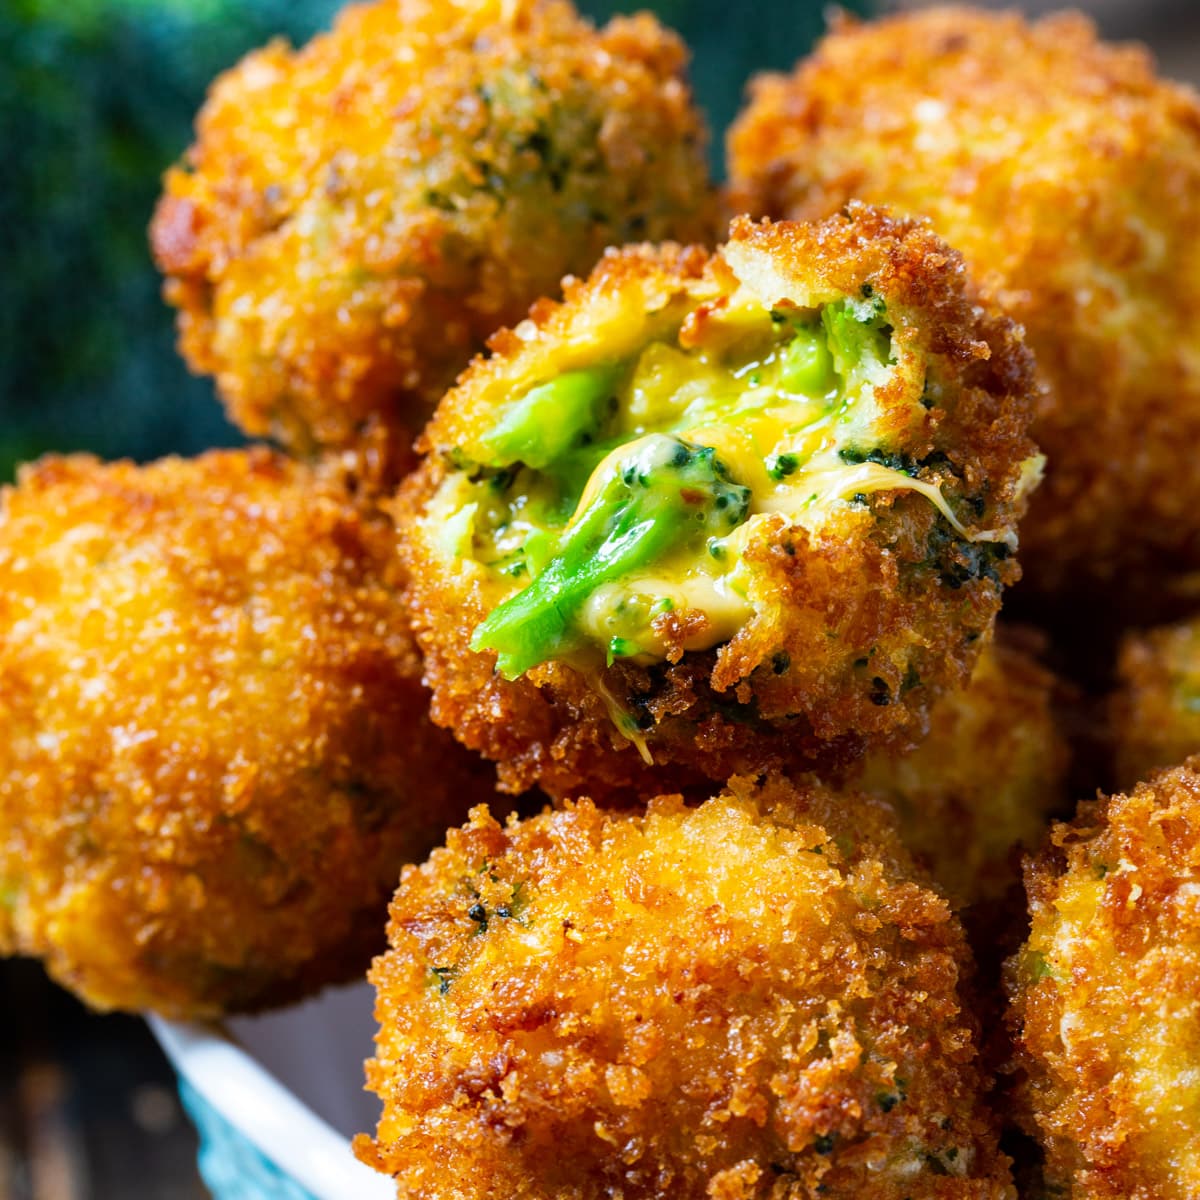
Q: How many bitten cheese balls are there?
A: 1